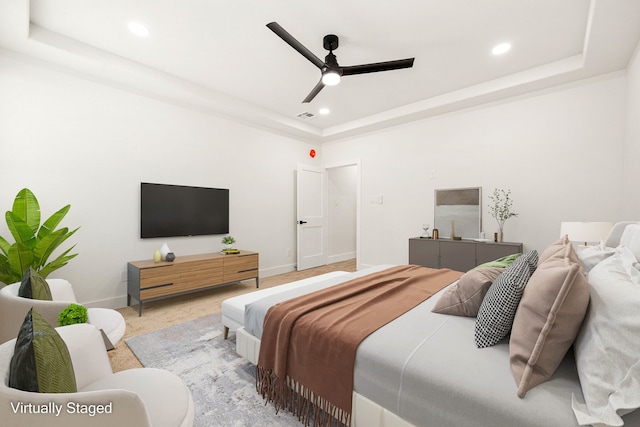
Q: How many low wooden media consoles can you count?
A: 1